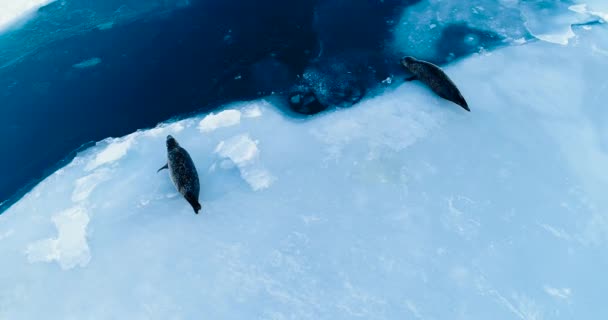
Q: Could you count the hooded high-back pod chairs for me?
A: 0